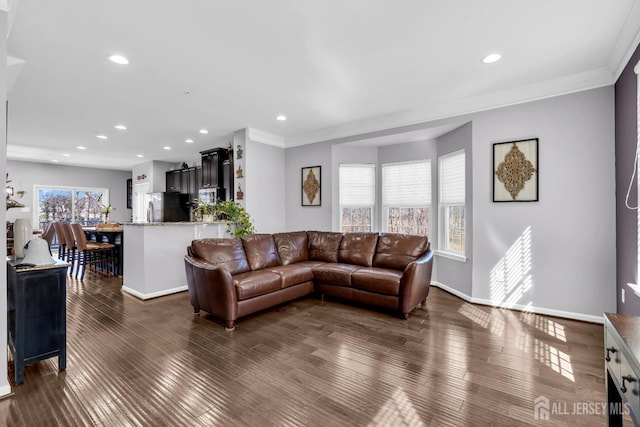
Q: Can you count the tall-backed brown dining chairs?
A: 4